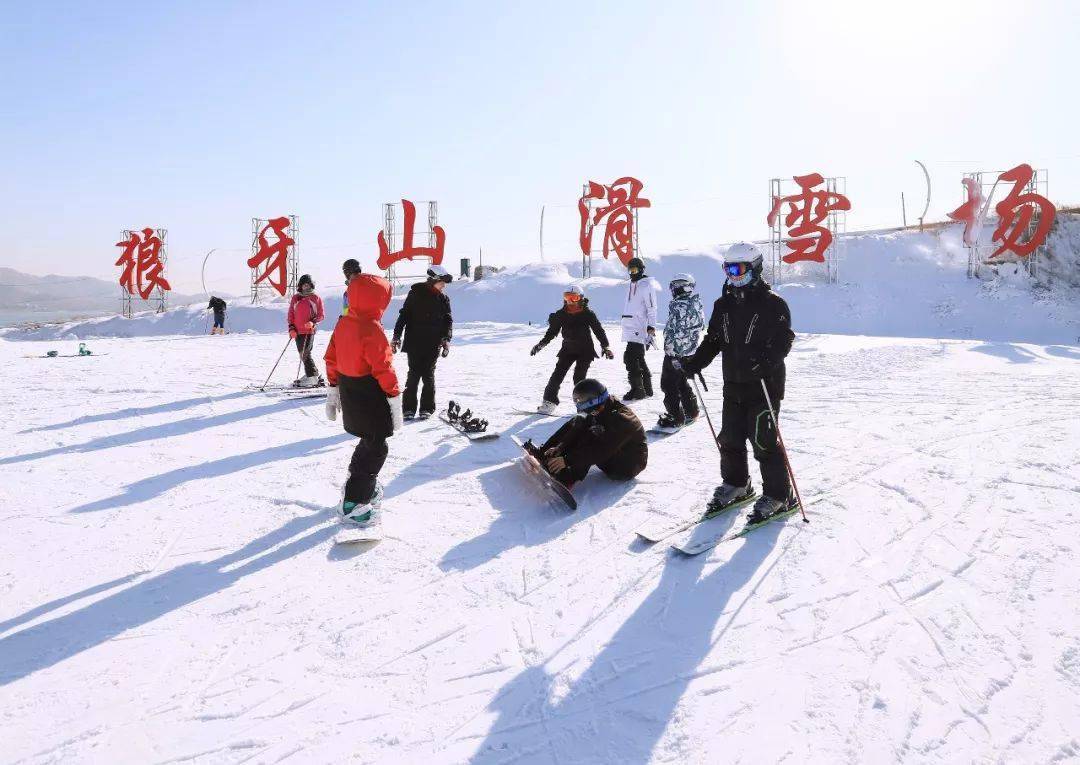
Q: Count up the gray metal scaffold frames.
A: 6